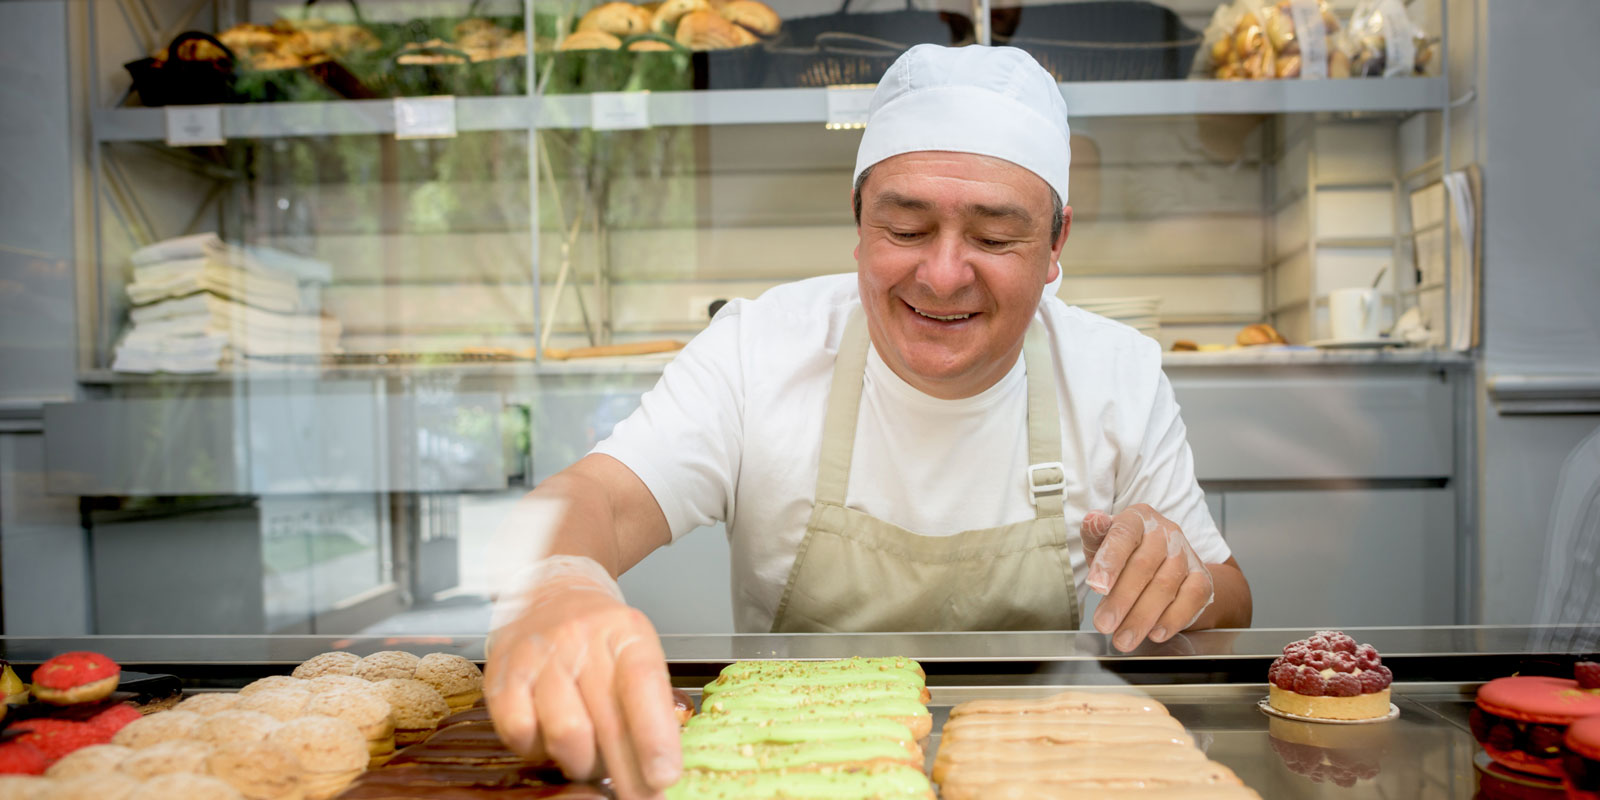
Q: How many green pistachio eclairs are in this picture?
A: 7